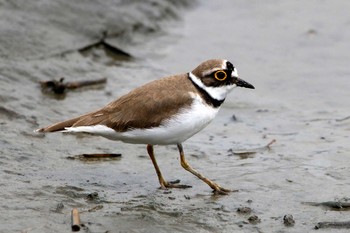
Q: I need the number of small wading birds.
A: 1